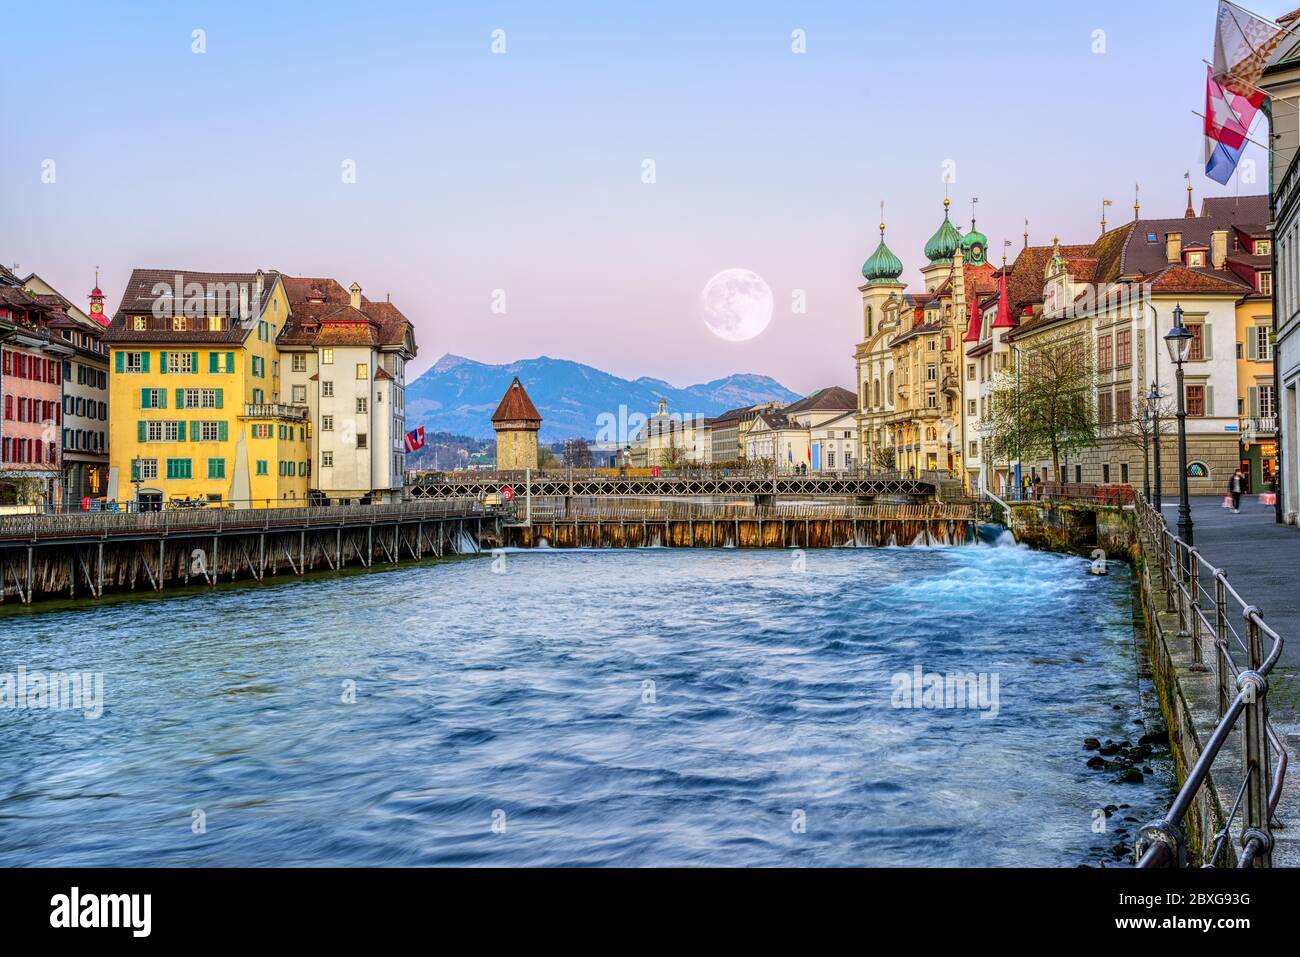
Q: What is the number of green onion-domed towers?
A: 3